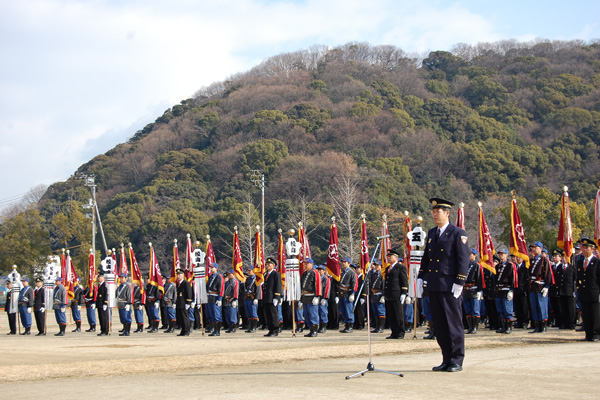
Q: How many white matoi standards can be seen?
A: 6